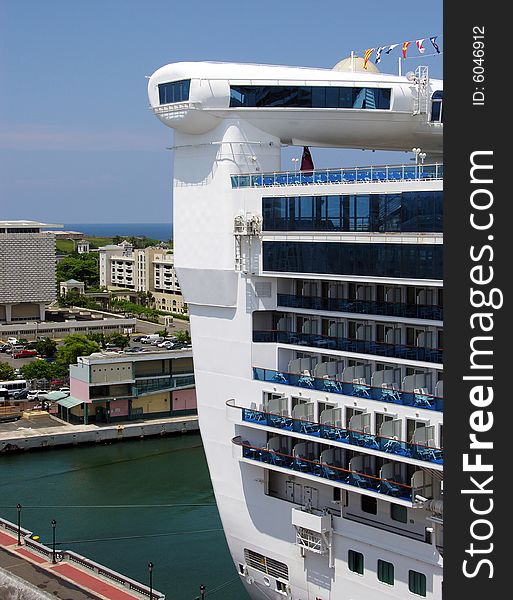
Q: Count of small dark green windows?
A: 3